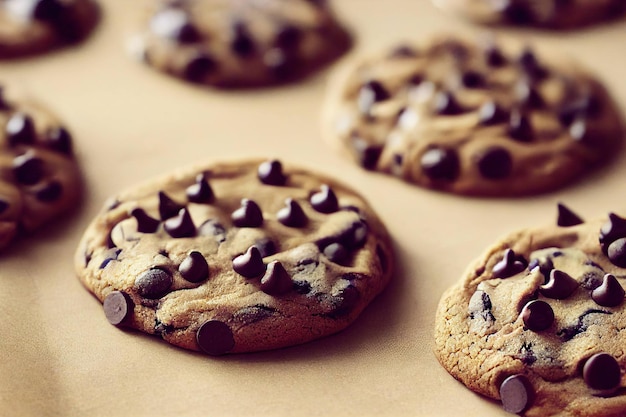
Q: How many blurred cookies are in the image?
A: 5